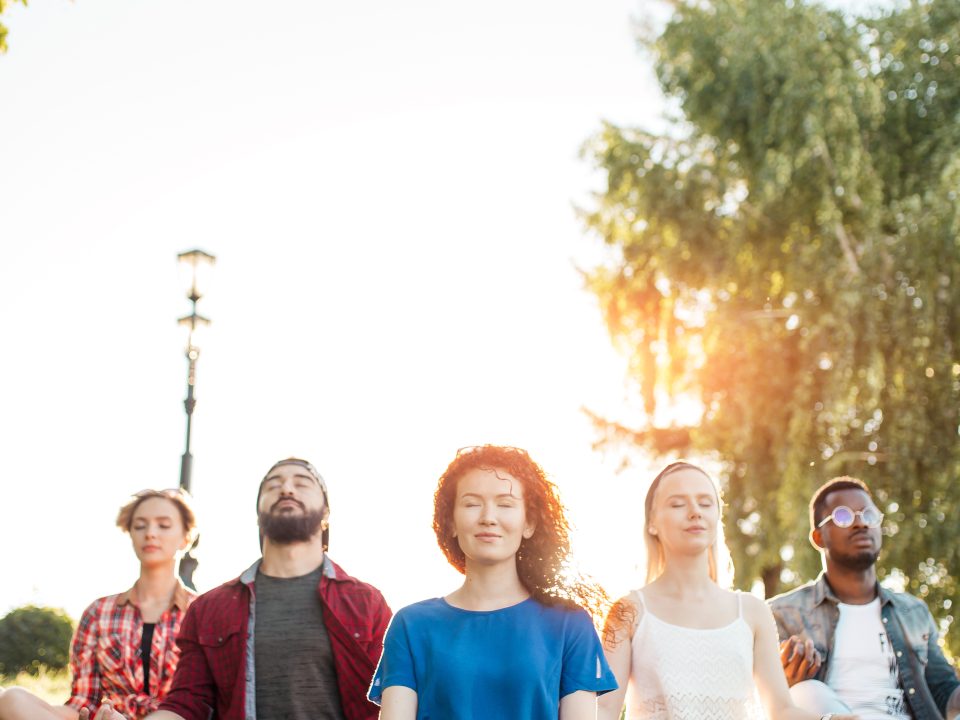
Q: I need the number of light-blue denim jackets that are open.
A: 1